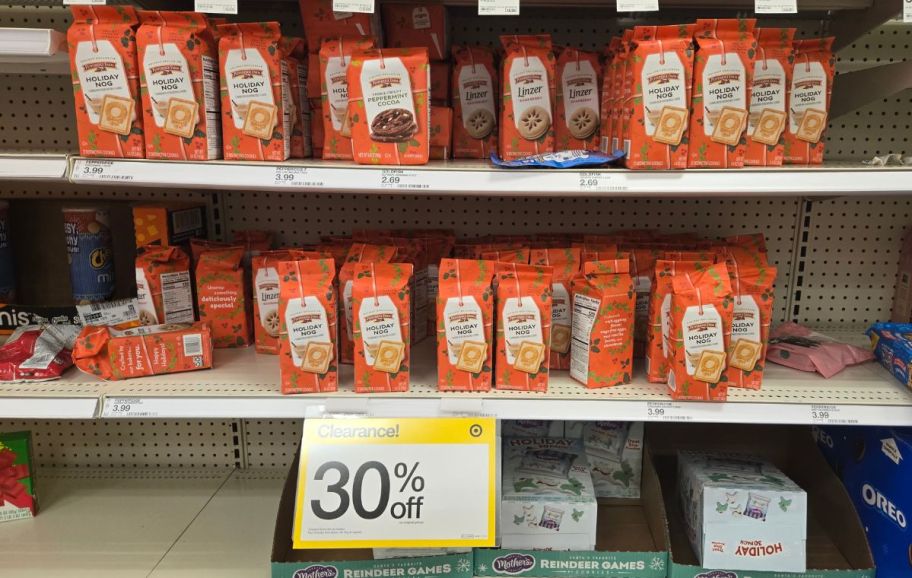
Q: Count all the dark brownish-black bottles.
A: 0